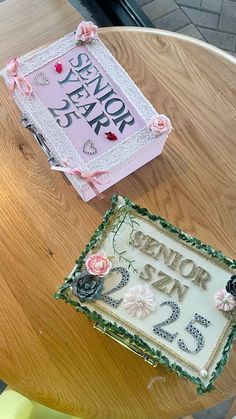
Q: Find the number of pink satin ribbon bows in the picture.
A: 2